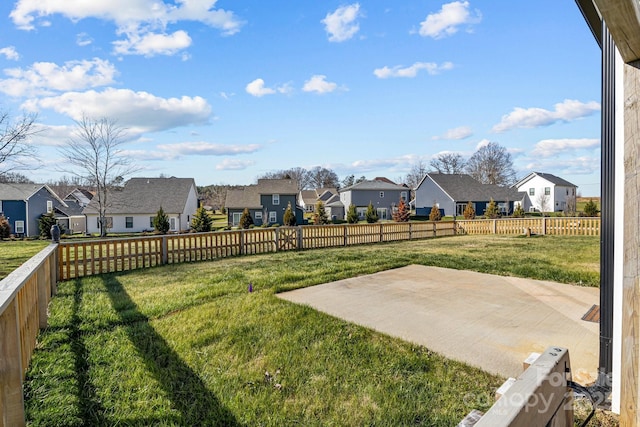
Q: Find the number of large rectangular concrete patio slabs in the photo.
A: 1